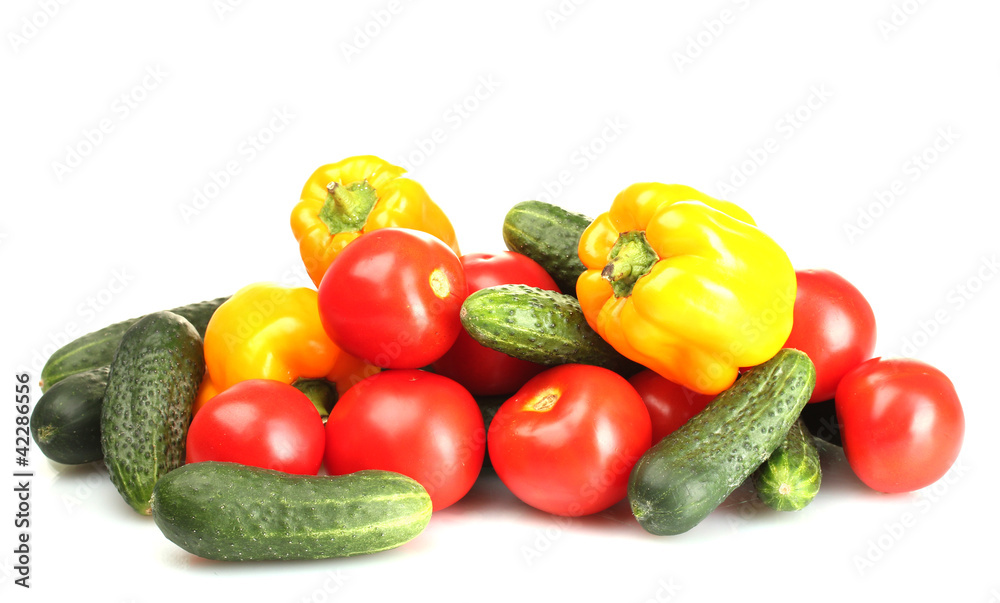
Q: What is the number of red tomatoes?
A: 8